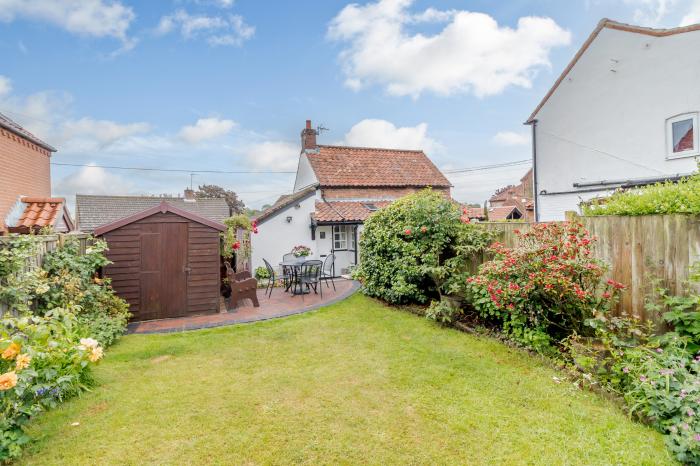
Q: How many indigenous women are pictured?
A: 0